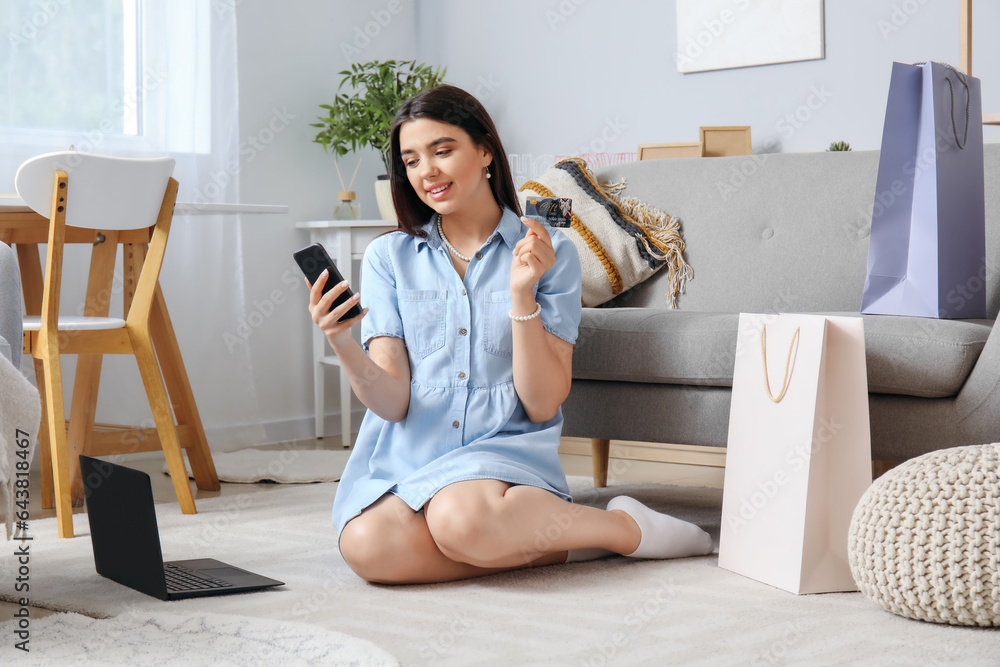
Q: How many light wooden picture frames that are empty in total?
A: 2